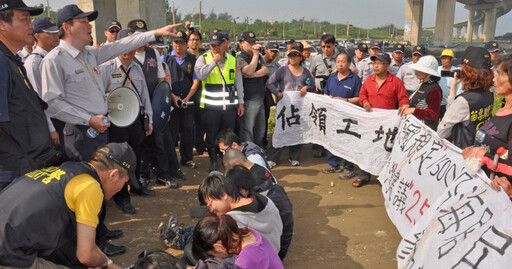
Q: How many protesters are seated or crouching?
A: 6